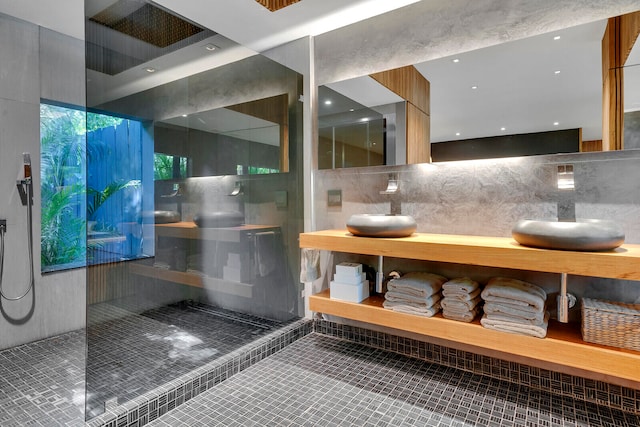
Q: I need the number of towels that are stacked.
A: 10